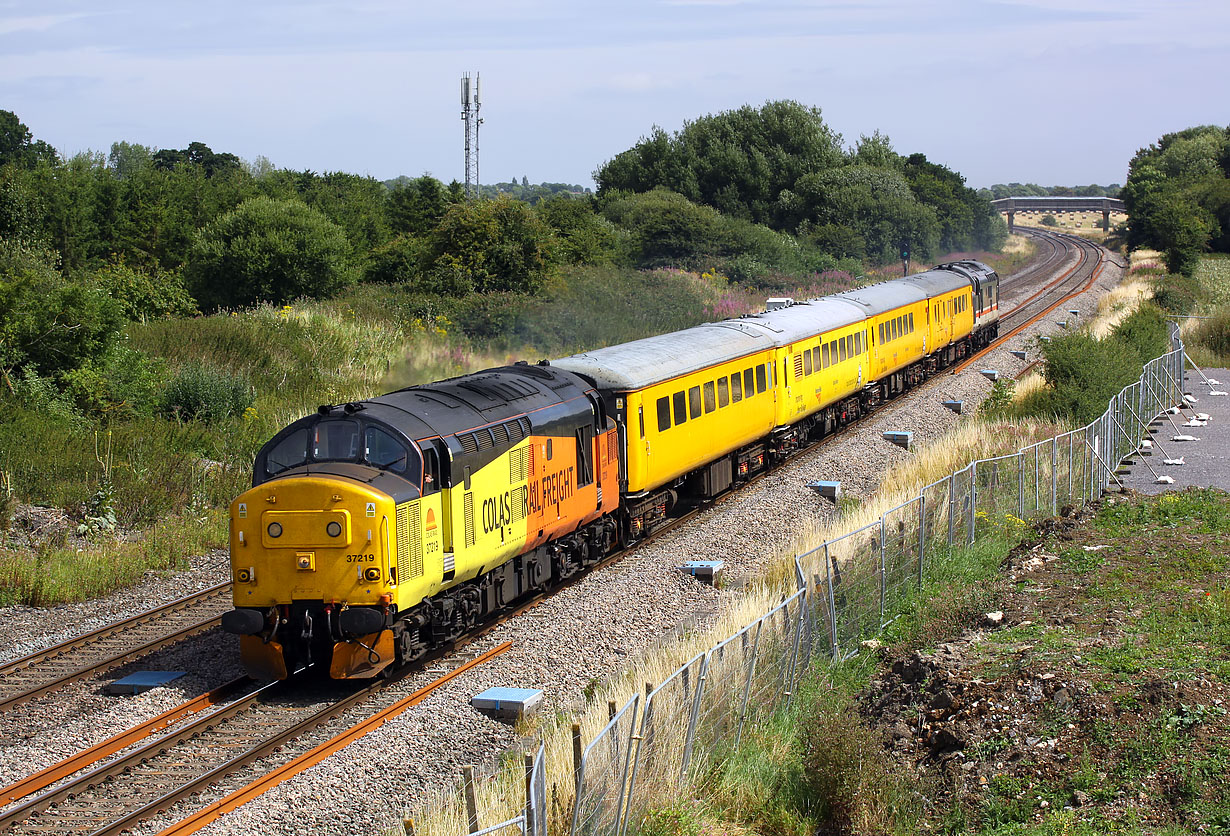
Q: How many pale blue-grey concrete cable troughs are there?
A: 11